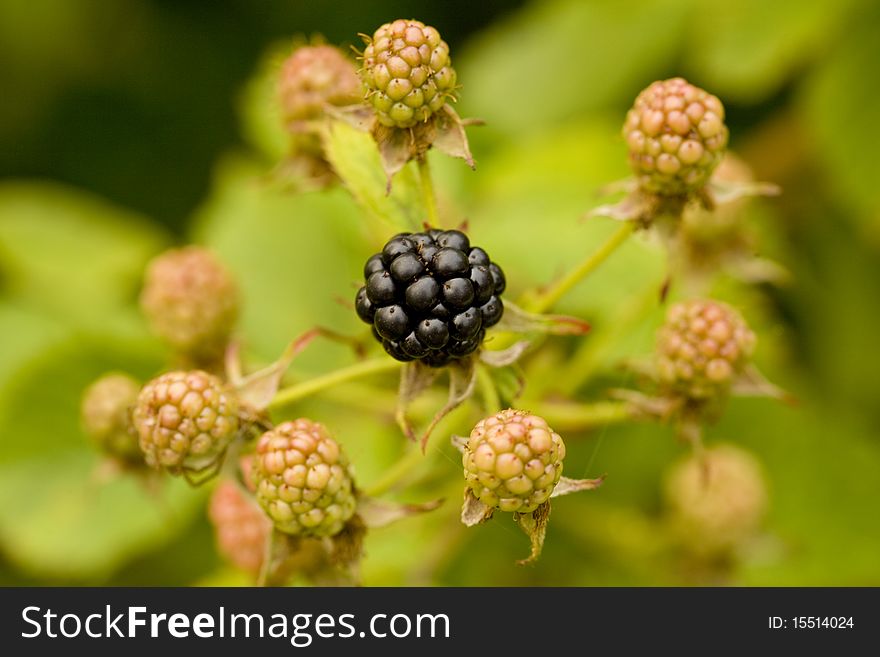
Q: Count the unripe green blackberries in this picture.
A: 12